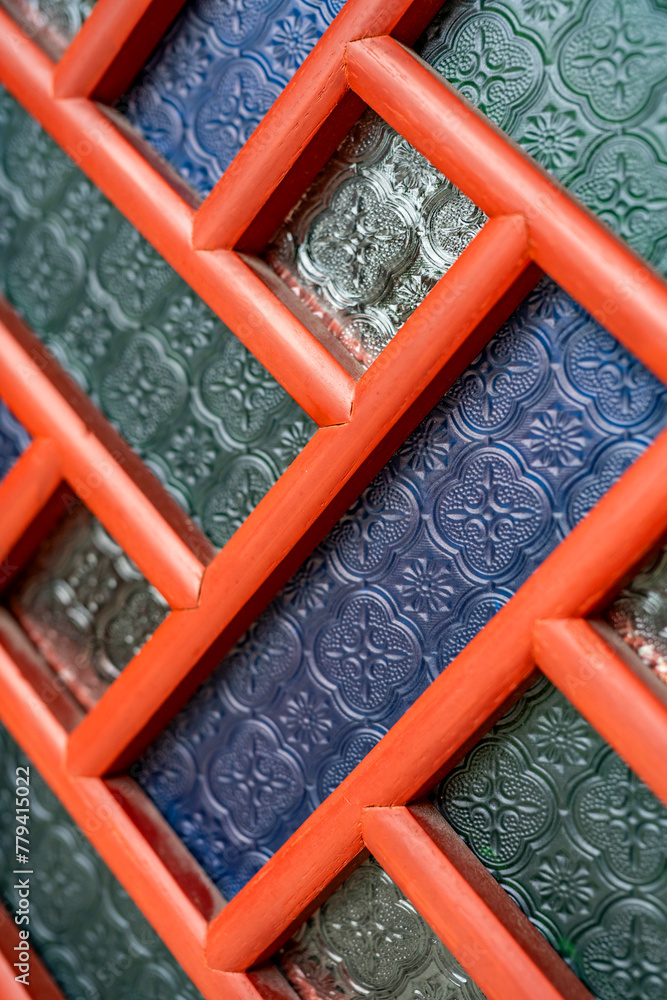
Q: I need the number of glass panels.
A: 12